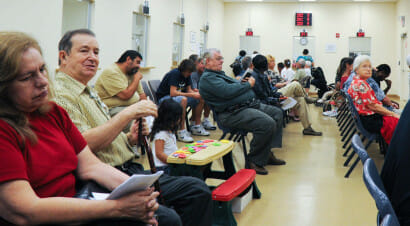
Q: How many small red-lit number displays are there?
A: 3